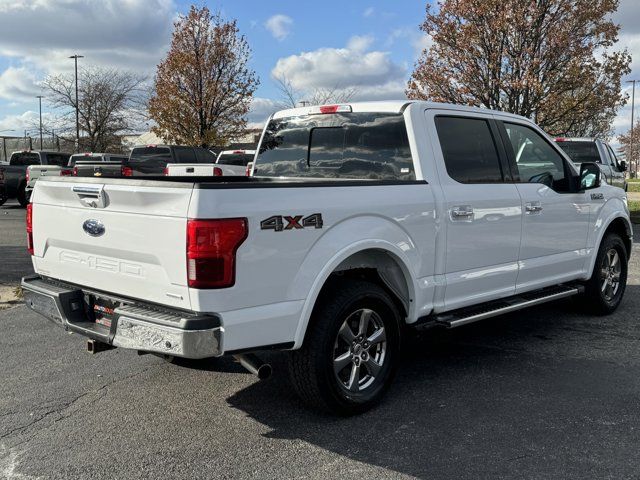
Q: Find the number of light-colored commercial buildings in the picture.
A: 1